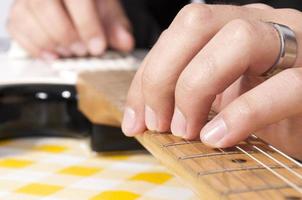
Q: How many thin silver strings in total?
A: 3